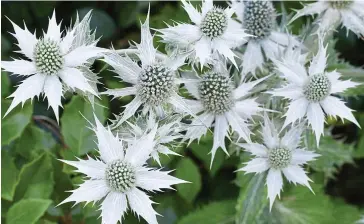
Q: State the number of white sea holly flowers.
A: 9